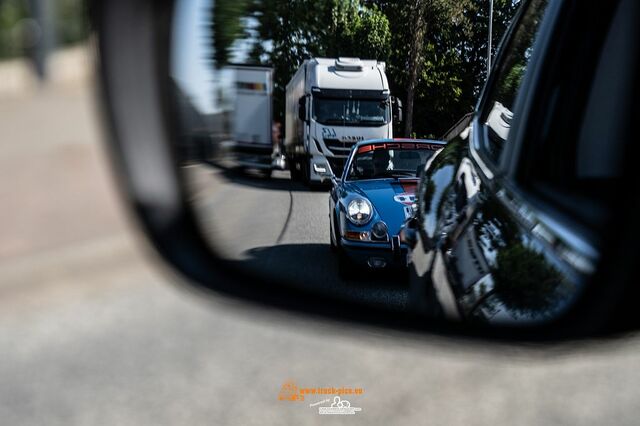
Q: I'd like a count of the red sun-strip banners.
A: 1